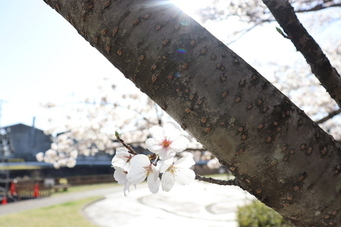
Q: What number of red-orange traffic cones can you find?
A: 3